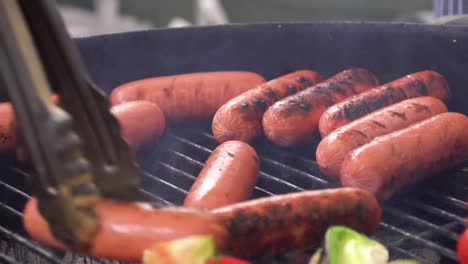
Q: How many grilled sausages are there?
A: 11